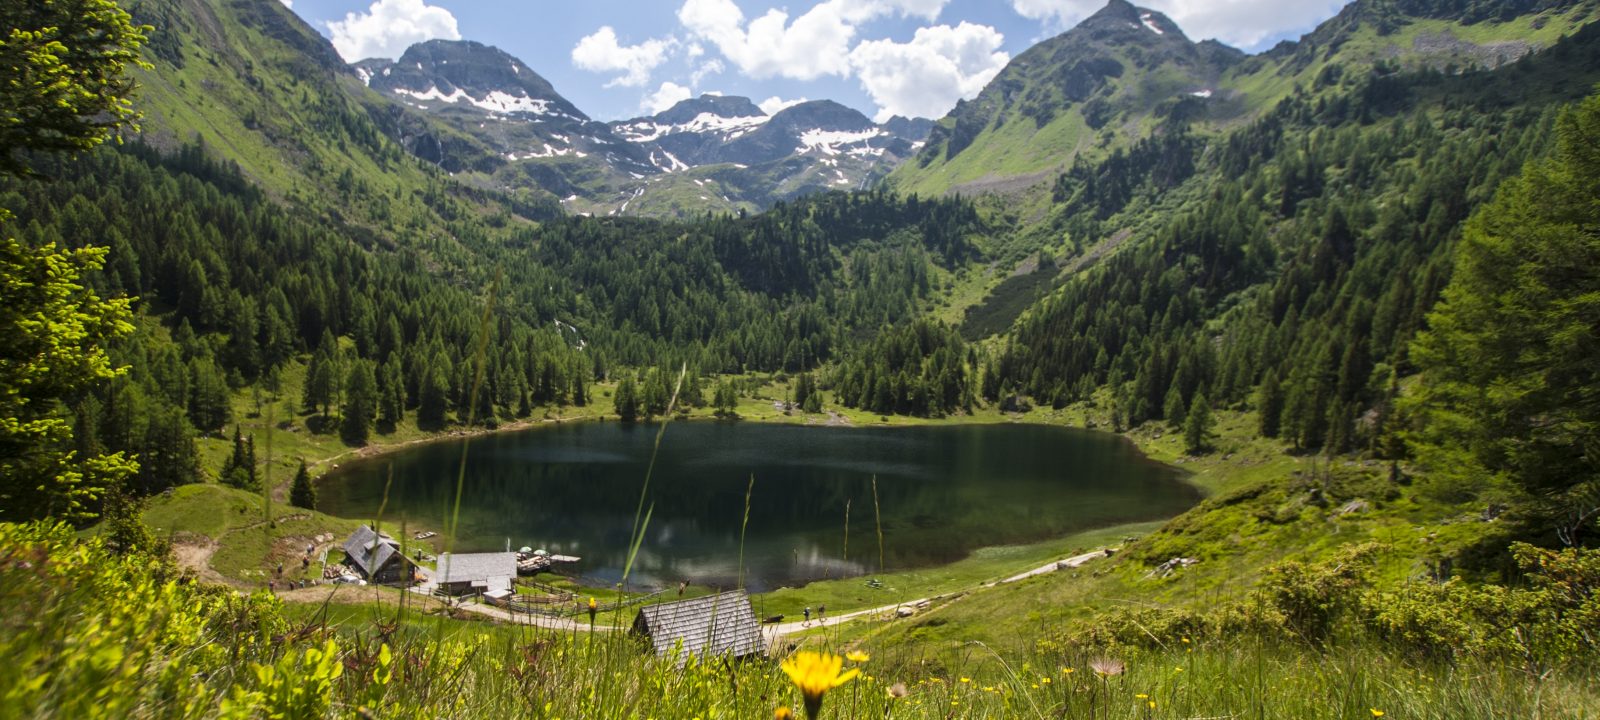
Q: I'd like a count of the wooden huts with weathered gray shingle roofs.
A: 3